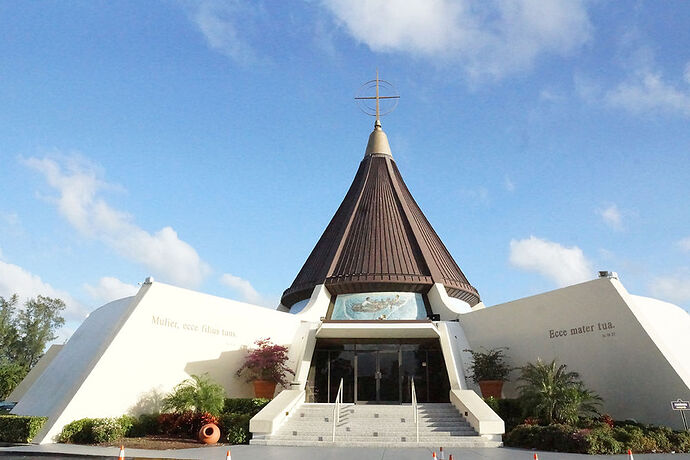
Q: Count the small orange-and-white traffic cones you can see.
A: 7